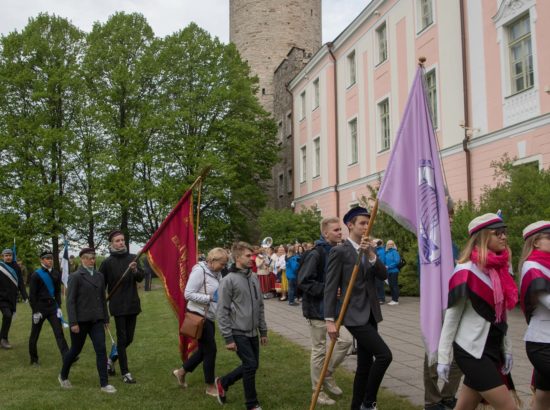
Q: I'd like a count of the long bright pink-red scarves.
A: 2